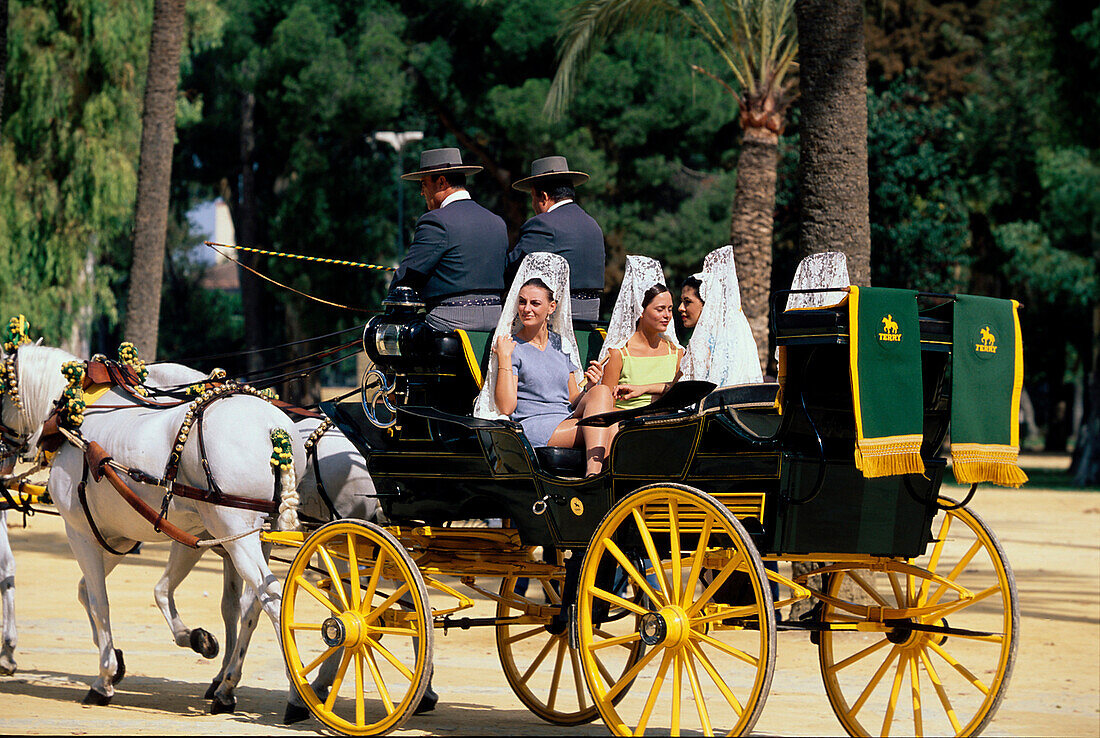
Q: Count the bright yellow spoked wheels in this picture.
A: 4